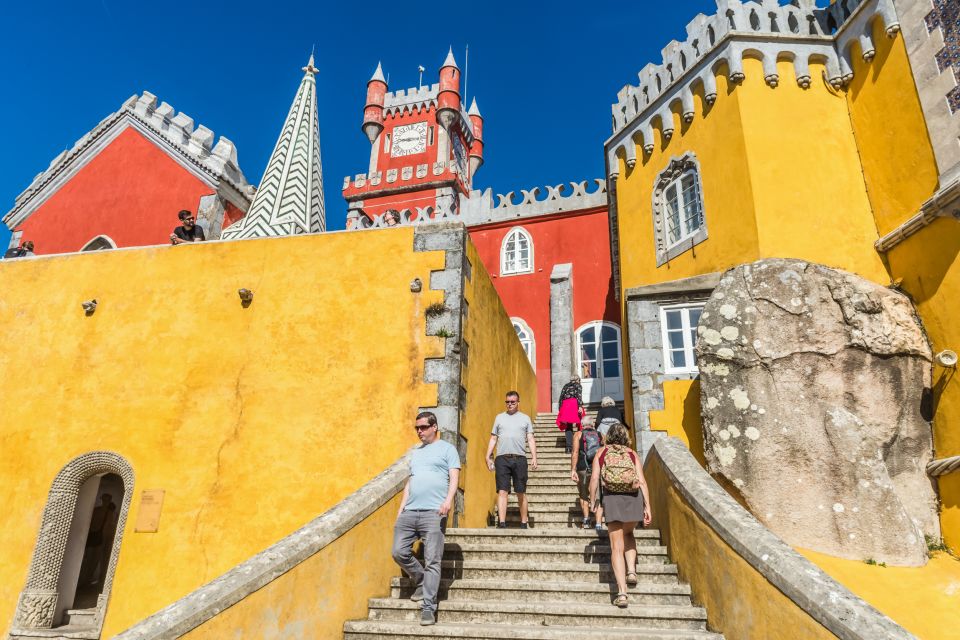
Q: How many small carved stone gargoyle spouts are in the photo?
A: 3